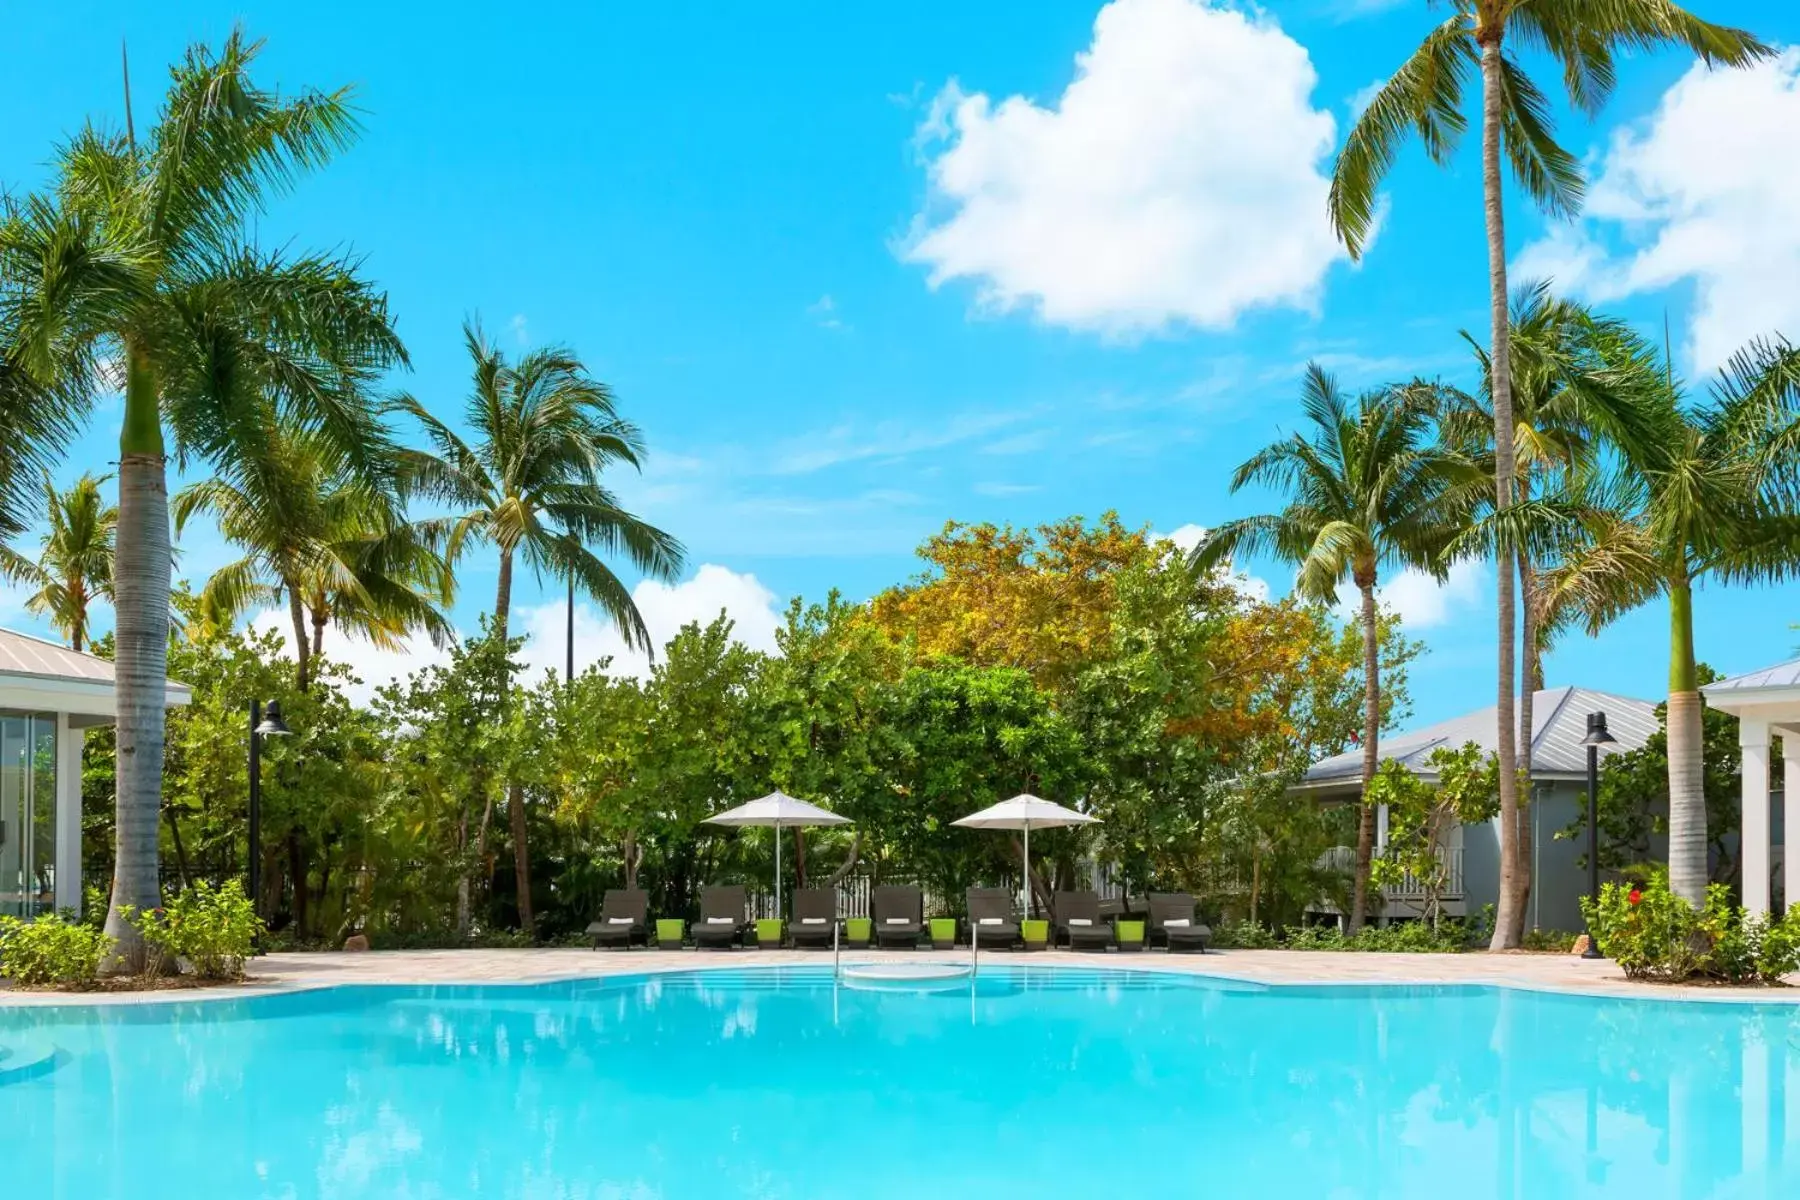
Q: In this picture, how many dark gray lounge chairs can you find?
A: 7